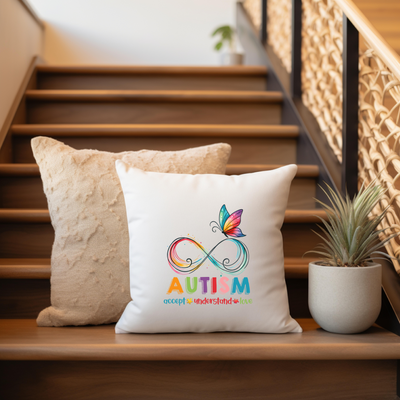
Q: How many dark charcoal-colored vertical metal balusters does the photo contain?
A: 3